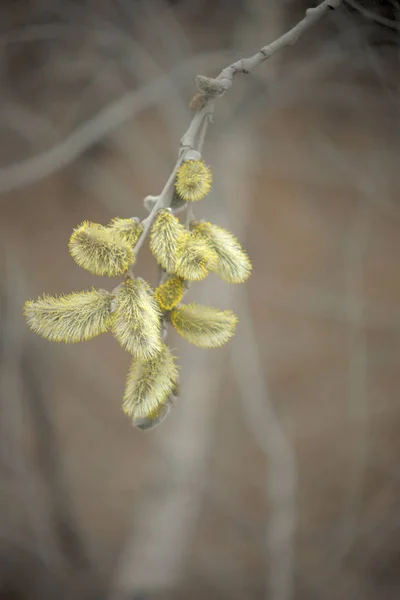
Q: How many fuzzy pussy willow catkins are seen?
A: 11